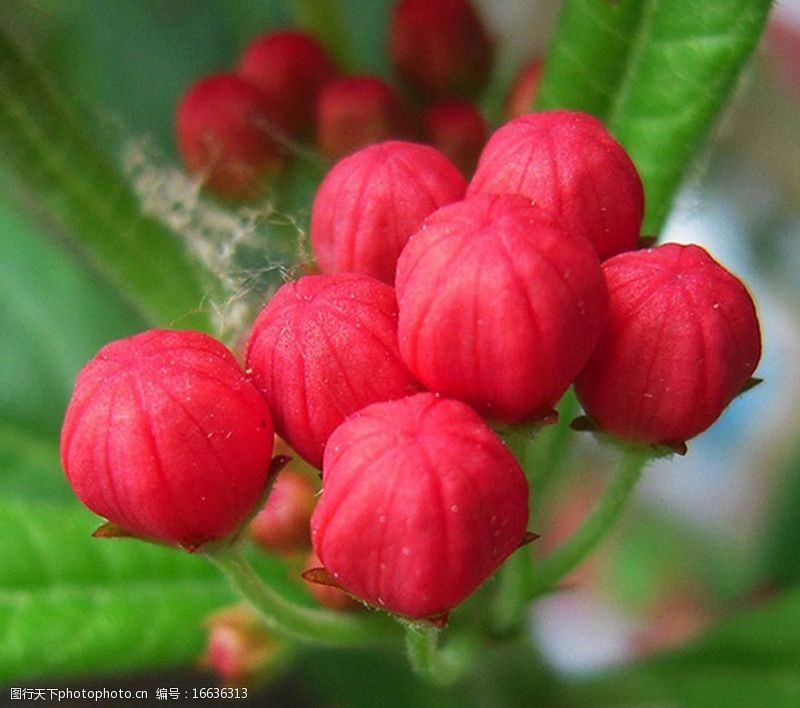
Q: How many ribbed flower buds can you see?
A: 7